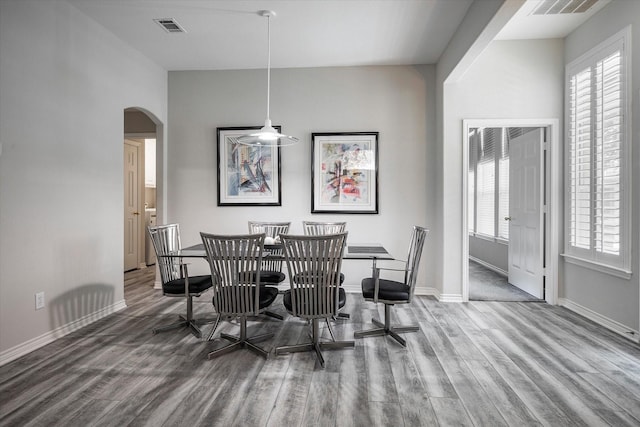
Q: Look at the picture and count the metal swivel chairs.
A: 6